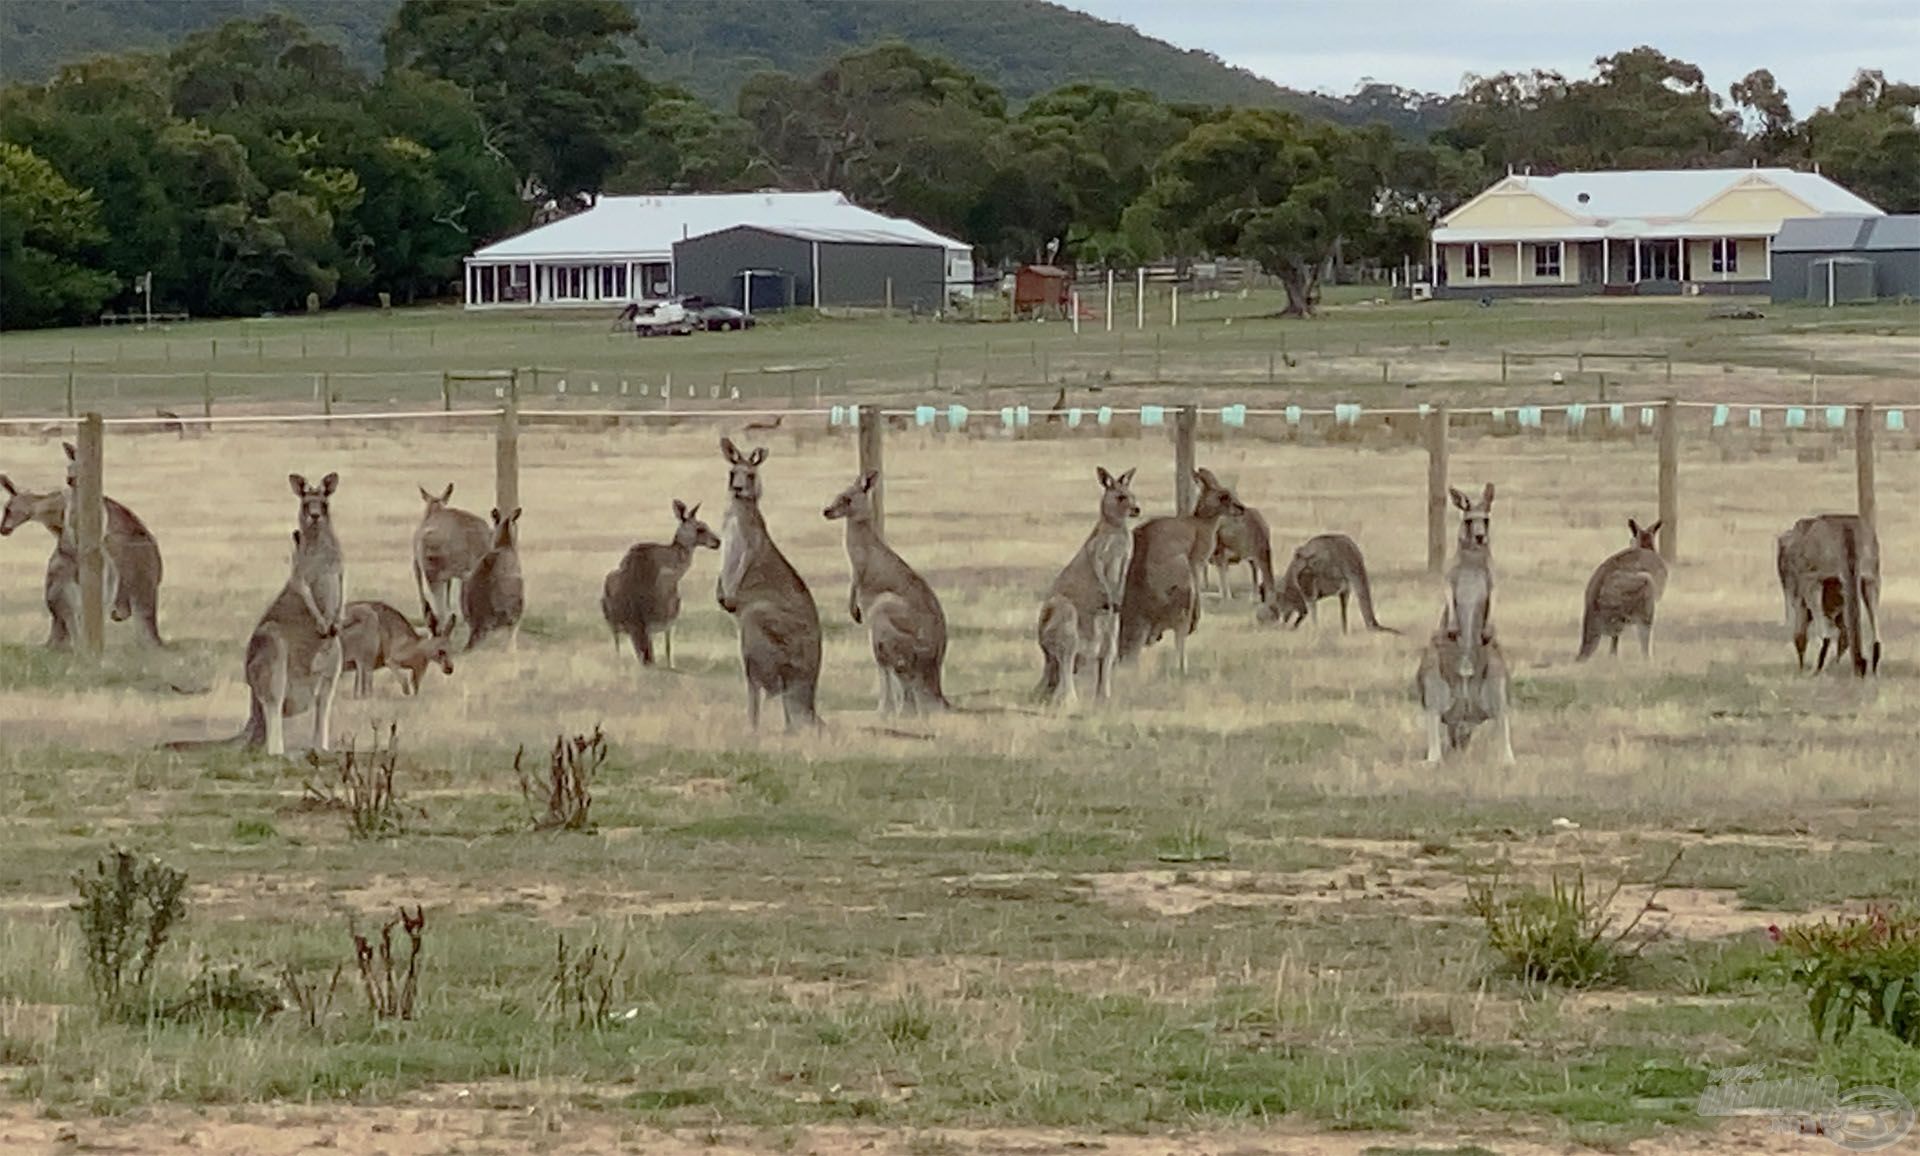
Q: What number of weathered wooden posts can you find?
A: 7